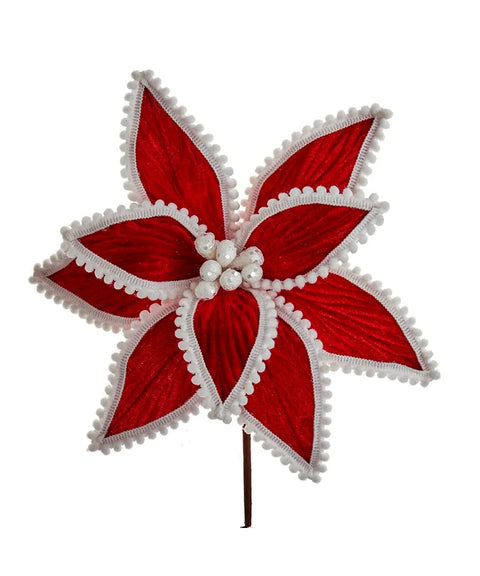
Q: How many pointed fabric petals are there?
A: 9